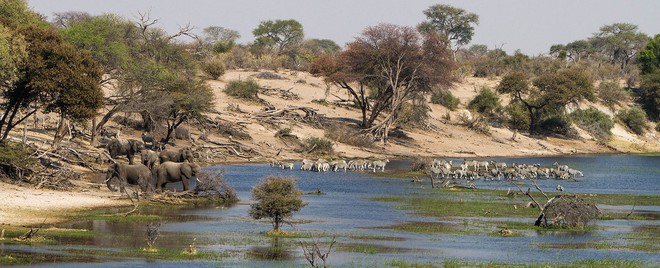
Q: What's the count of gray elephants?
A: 5